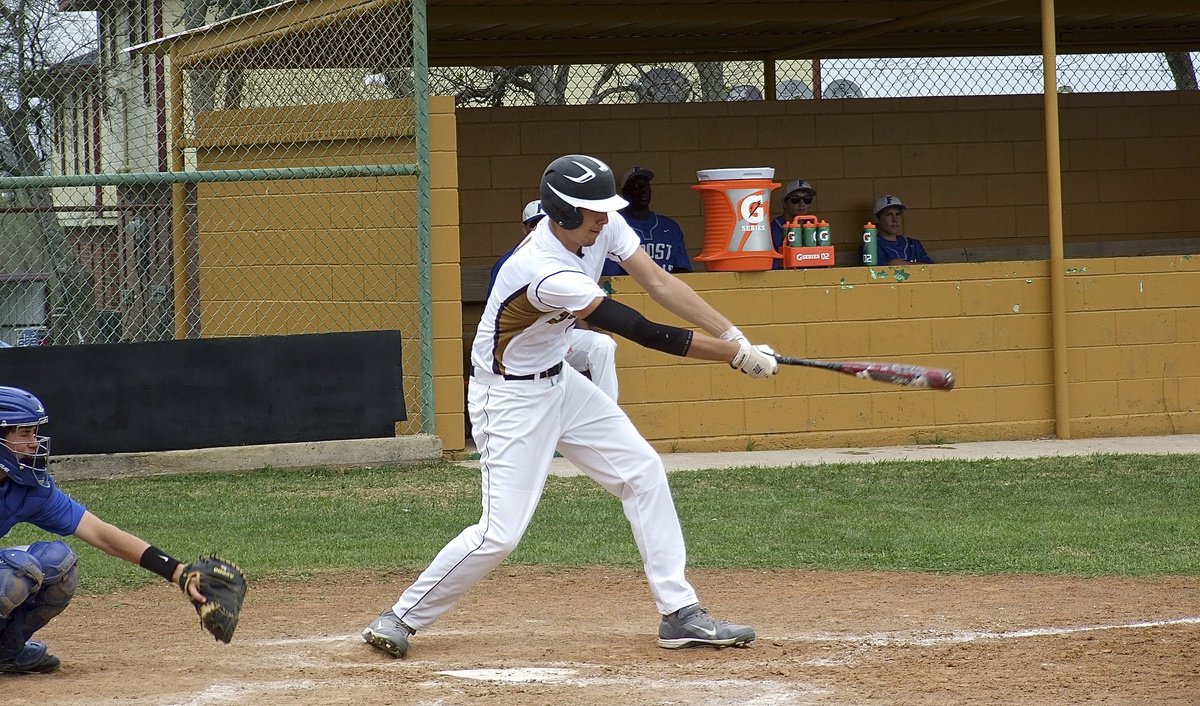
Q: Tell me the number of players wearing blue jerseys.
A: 5